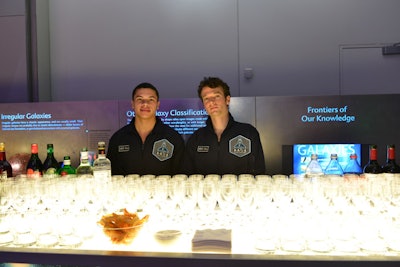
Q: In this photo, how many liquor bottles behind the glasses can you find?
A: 11